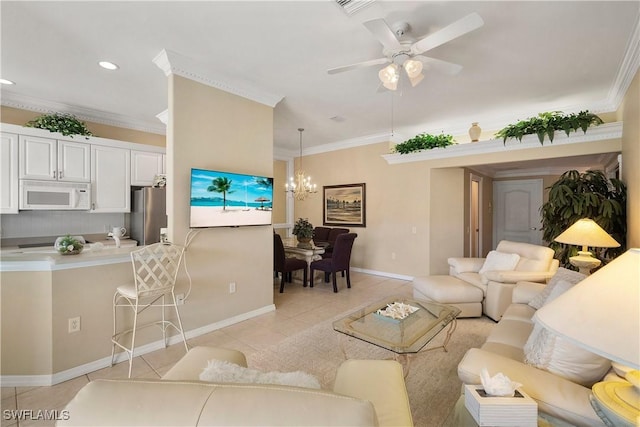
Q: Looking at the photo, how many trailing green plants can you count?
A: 3